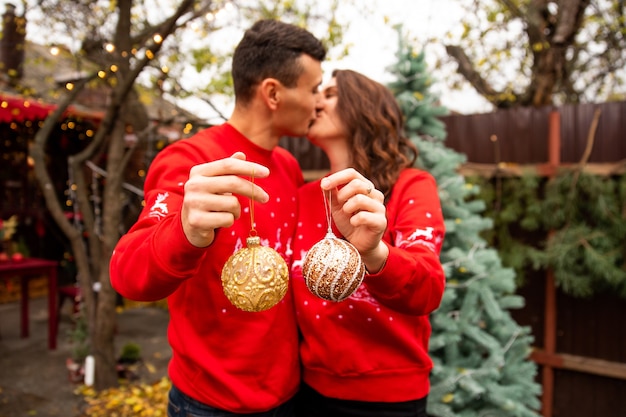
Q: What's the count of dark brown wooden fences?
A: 1